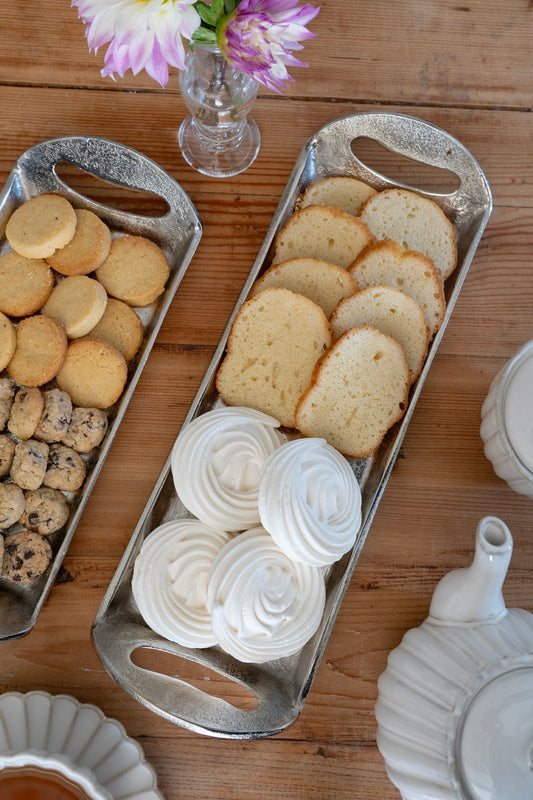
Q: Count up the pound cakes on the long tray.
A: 8